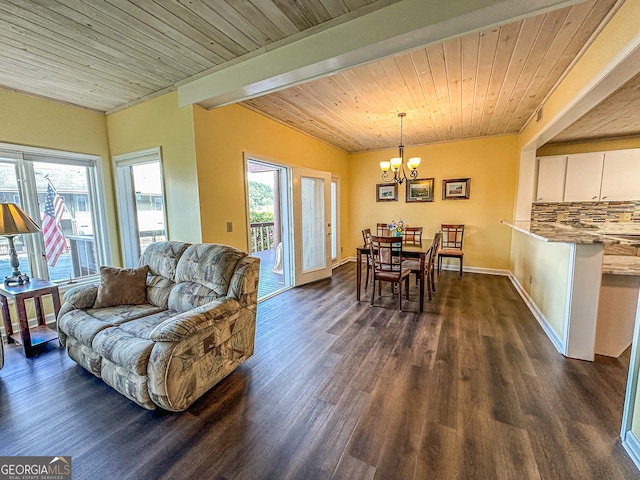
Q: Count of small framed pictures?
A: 3